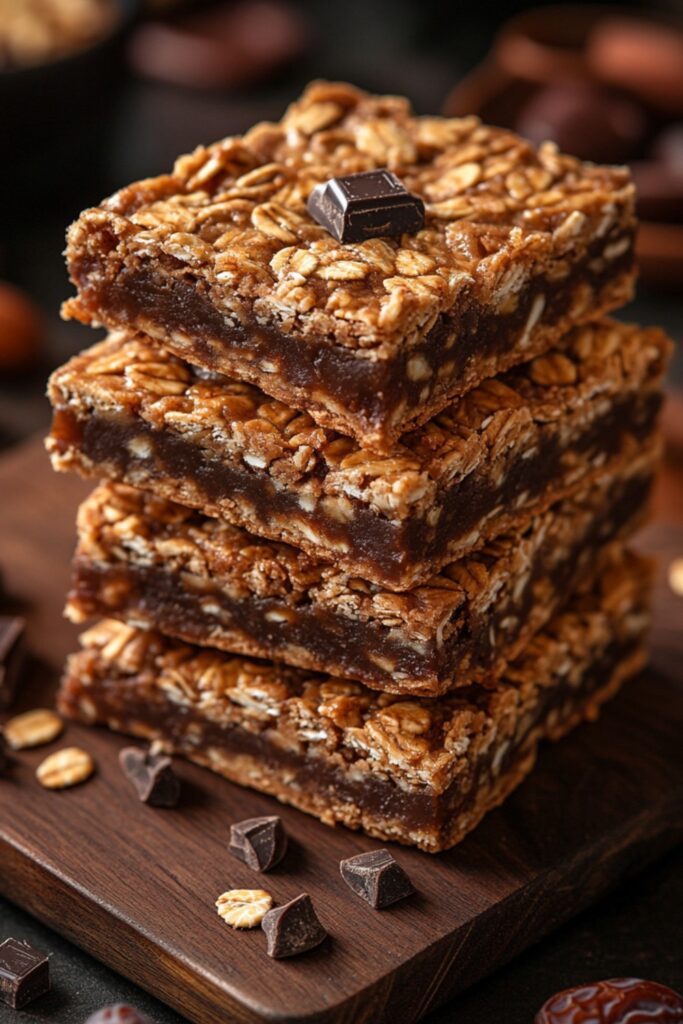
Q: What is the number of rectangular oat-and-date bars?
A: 4